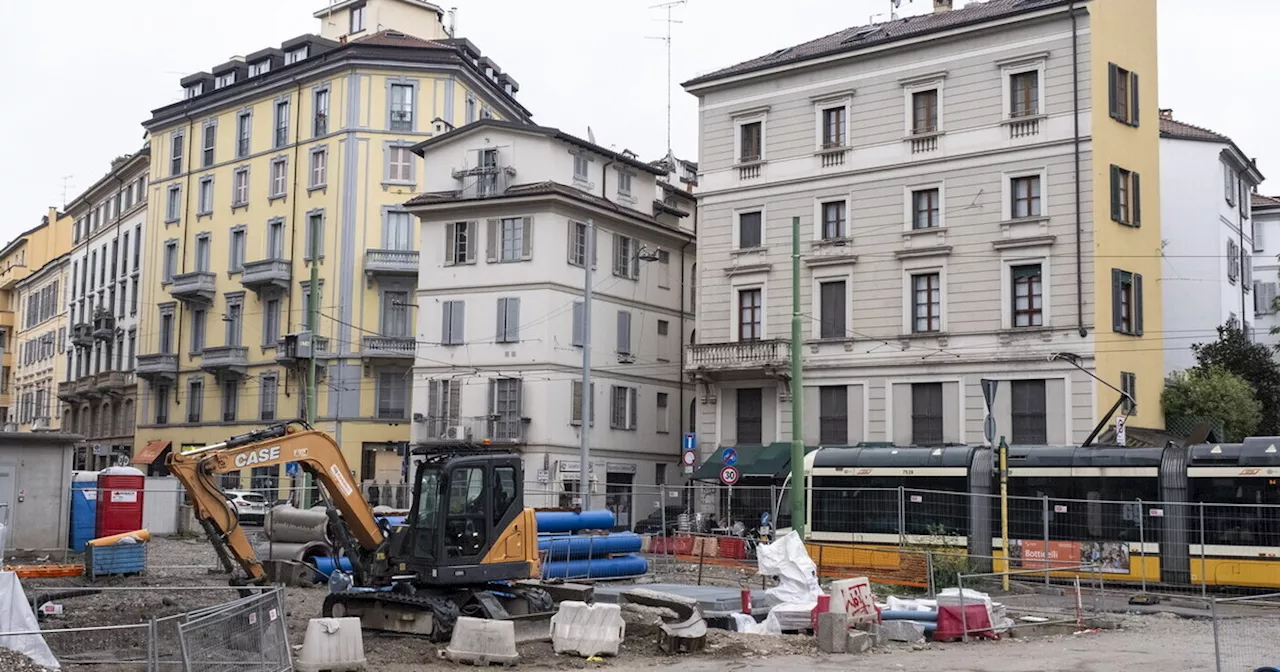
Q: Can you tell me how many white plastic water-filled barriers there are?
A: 4